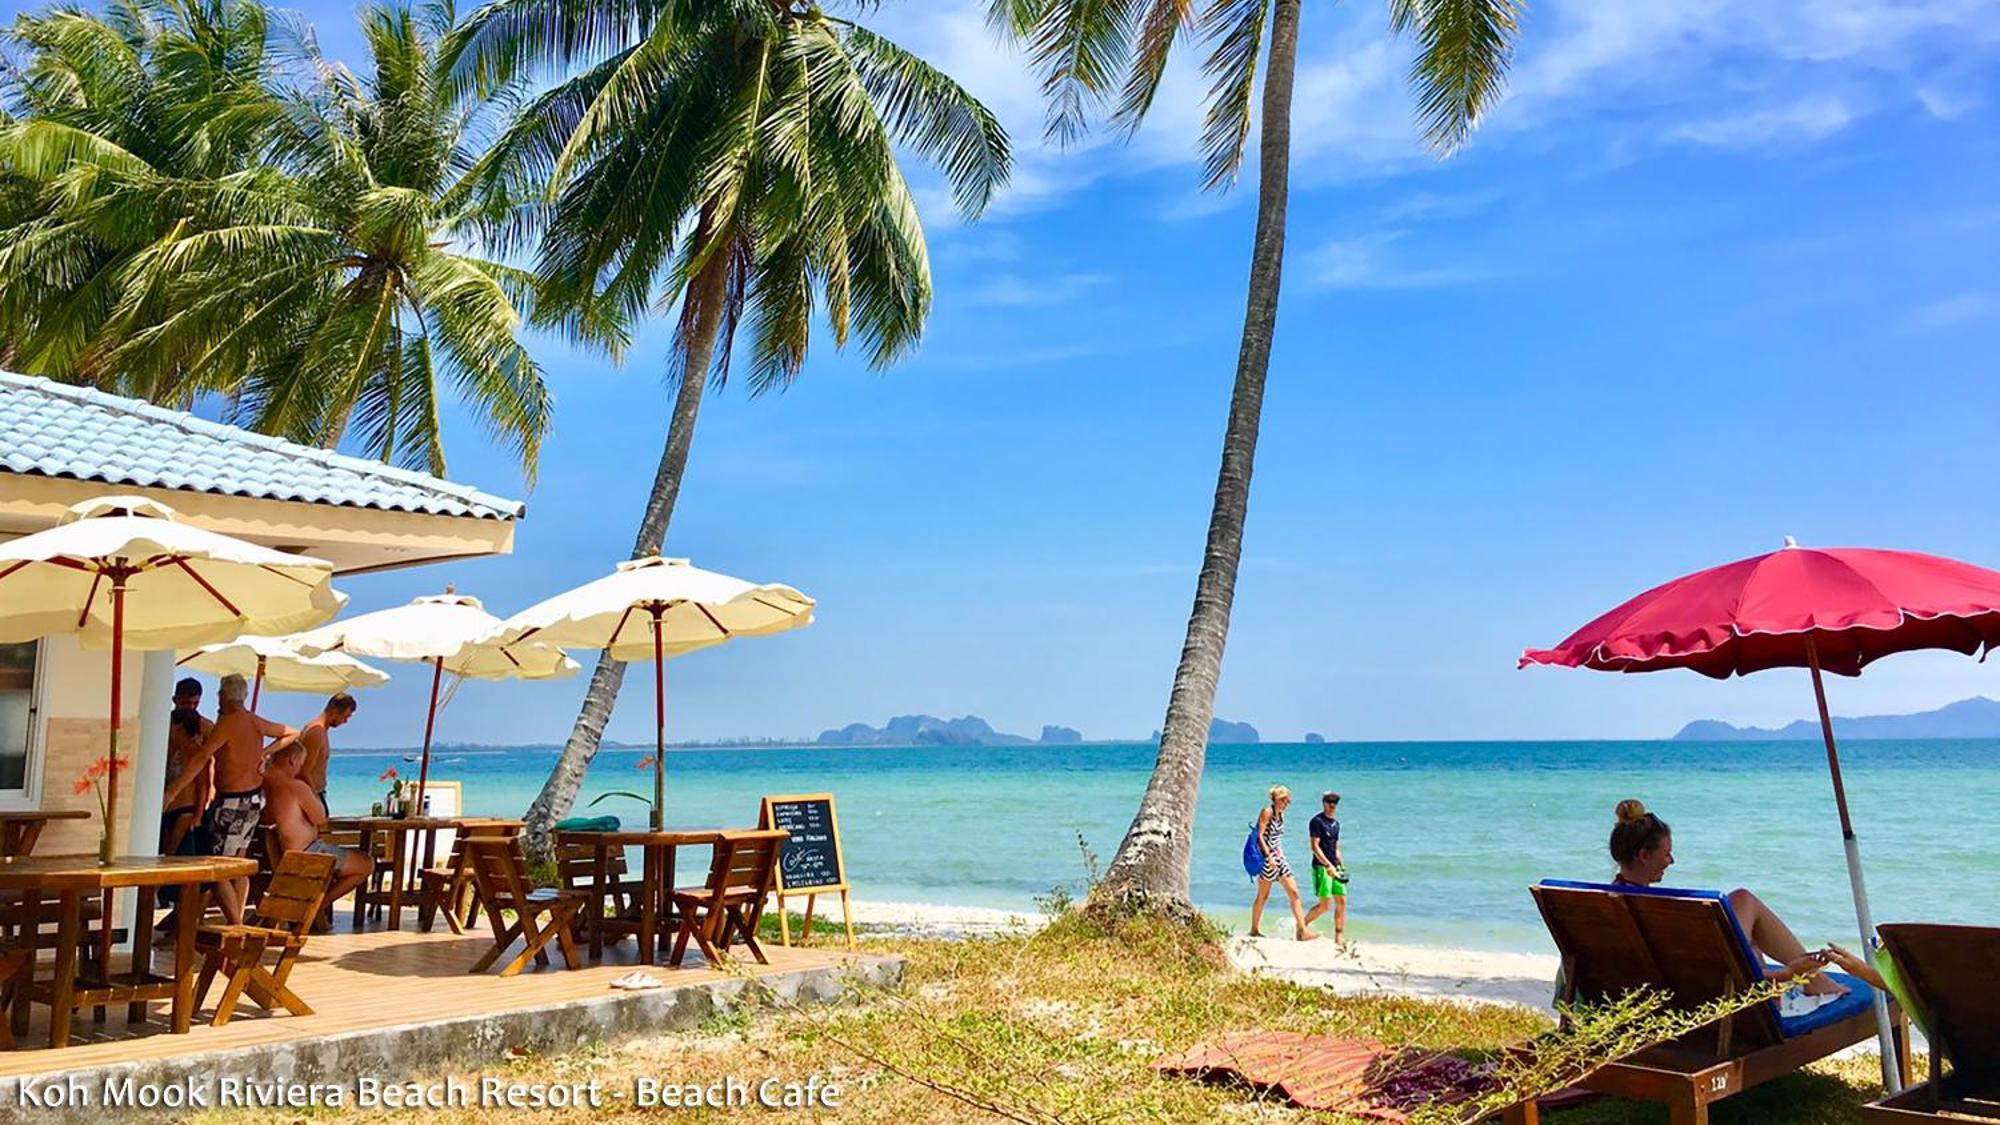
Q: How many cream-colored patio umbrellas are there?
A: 4